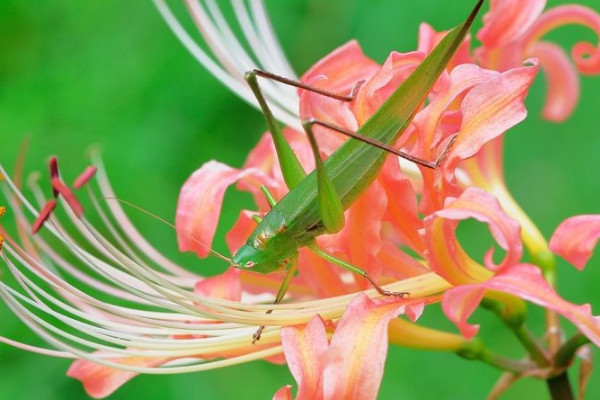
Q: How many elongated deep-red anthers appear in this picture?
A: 4